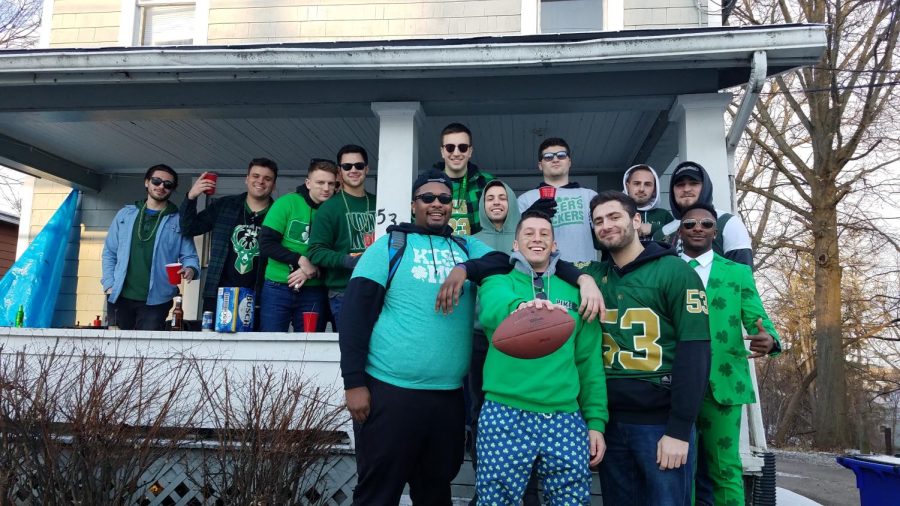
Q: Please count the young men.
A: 13